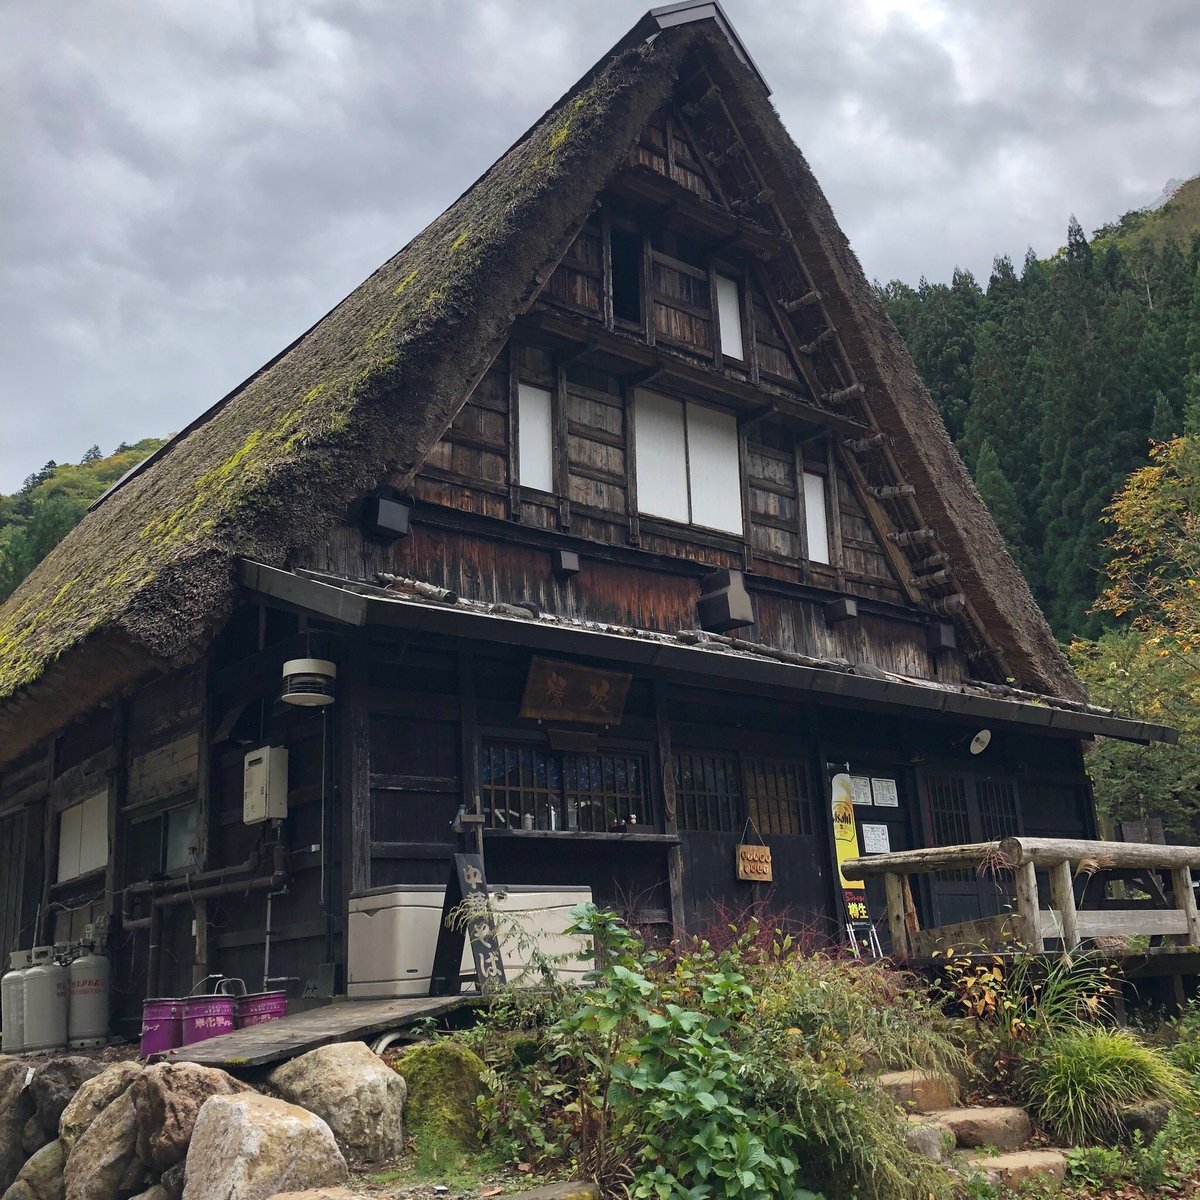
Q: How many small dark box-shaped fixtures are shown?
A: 5